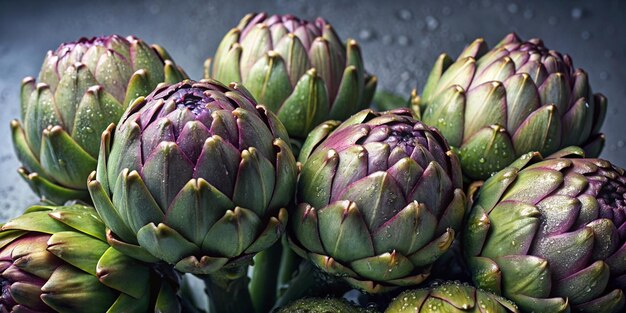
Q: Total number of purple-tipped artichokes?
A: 7